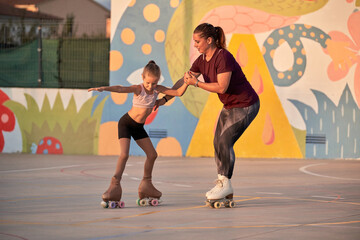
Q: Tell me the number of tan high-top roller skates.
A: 2